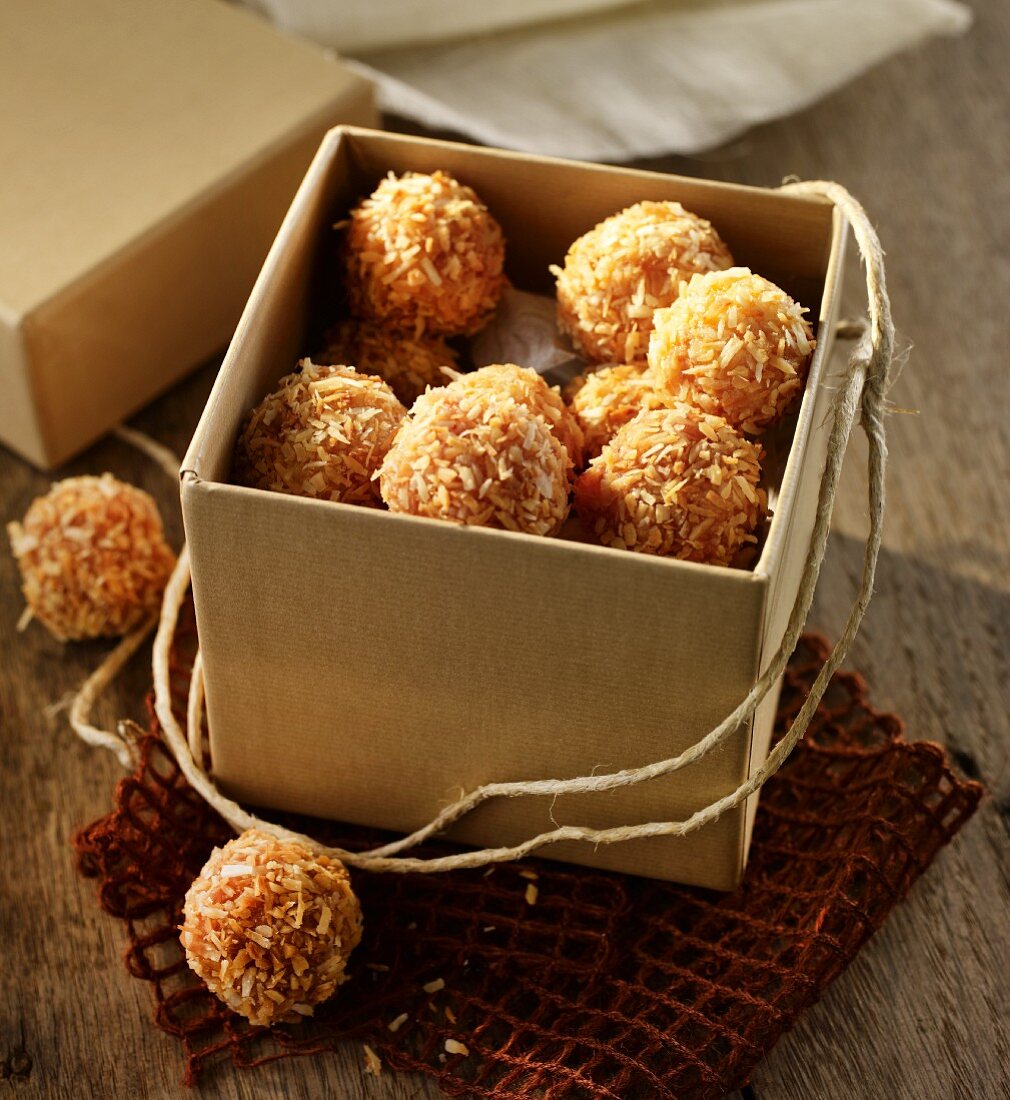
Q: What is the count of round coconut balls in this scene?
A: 11